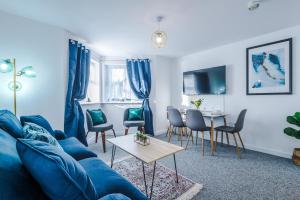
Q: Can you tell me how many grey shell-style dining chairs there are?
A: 4